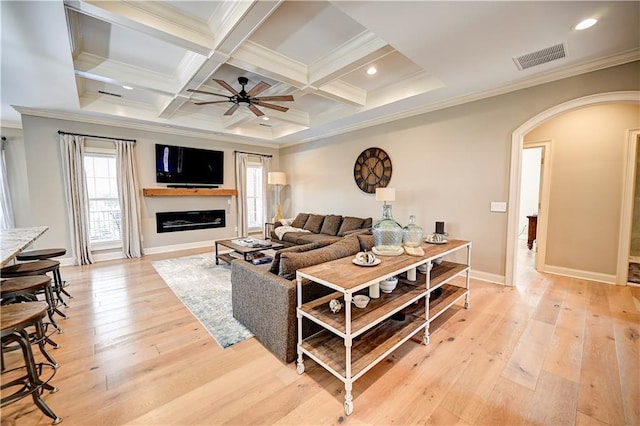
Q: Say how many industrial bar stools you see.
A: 4